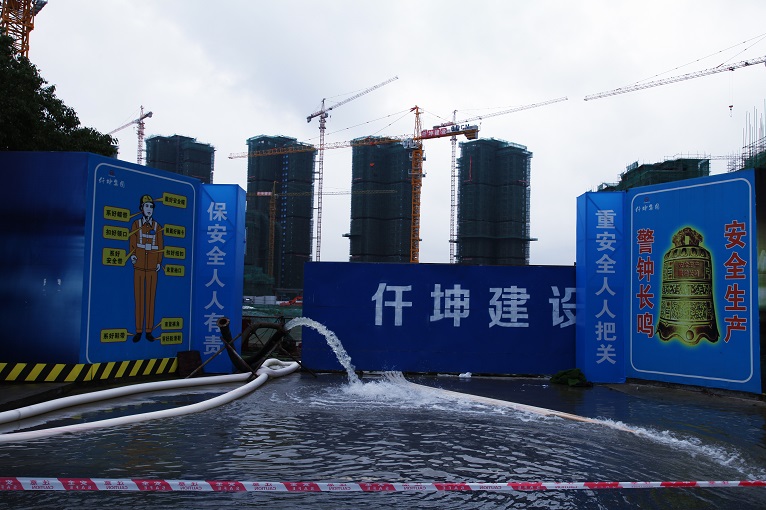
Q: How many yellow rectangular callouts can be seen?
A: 10